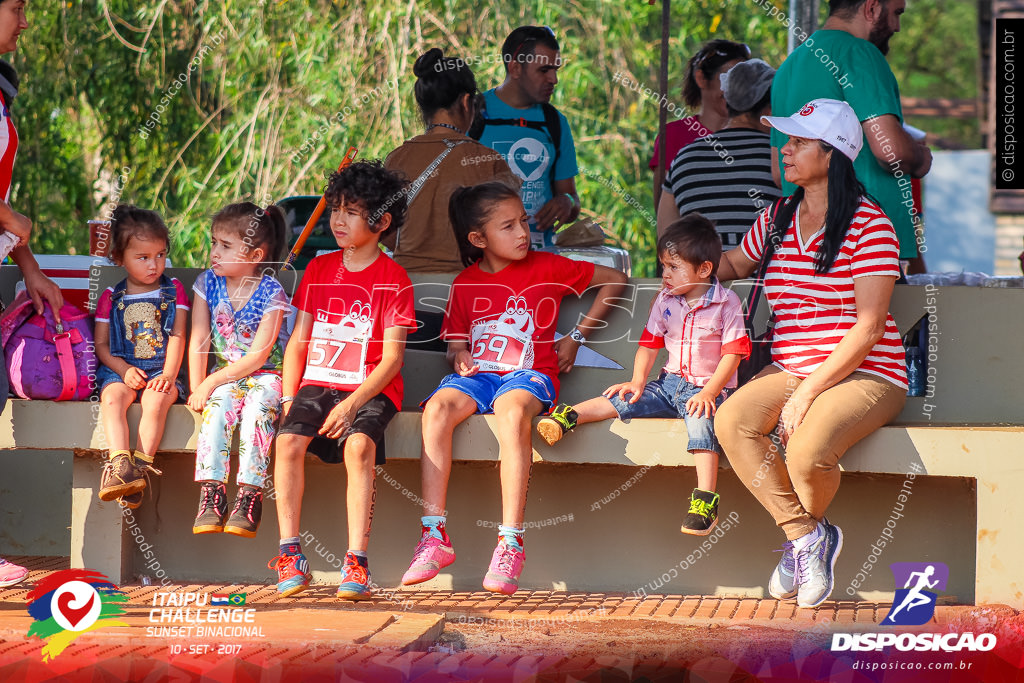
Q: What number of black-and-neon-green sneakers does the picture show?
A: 2